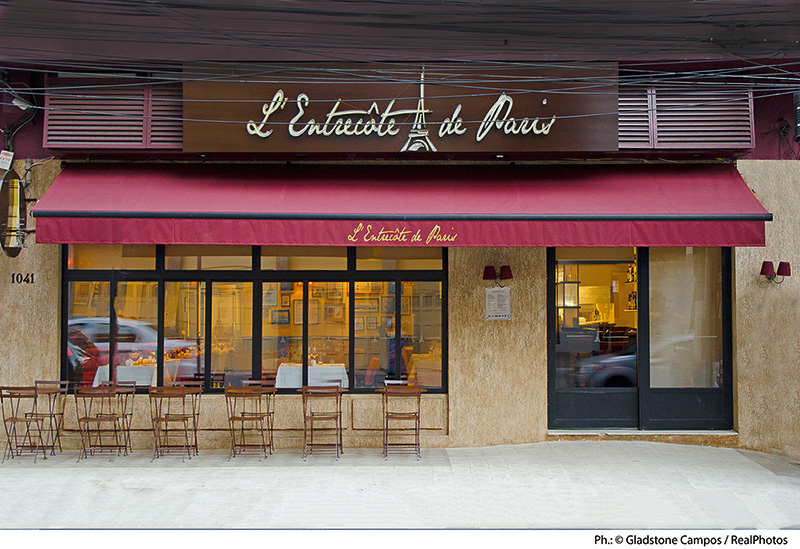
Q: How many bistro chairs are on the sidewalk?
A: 12